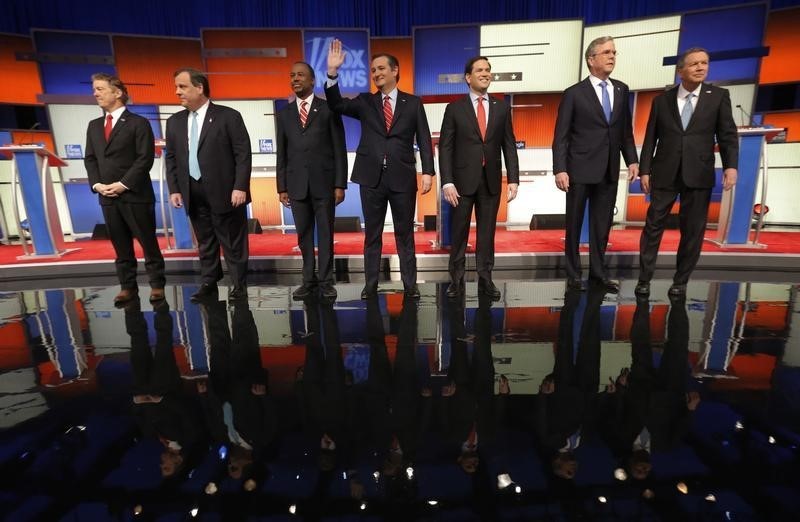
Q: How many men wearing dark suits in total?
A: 7